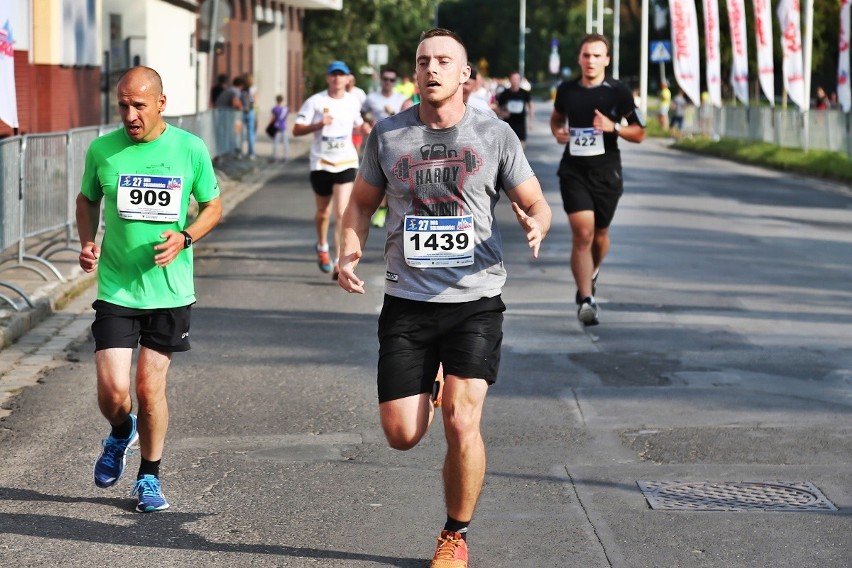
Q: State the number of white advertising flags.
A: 7